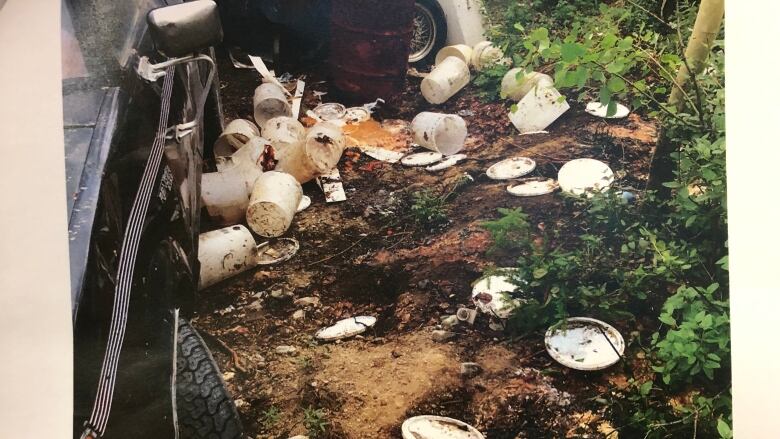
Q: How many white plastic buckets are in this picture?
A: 14